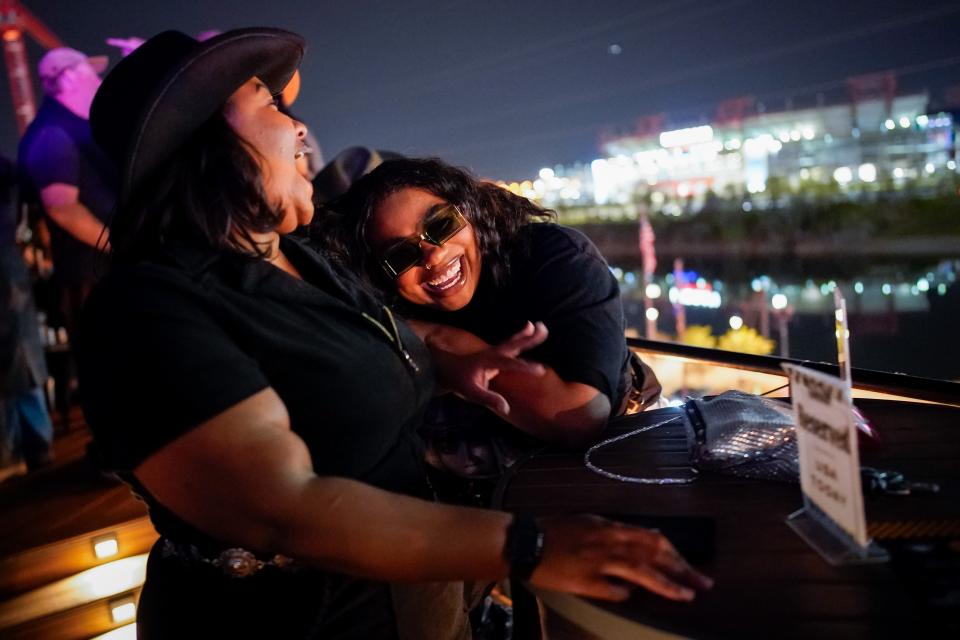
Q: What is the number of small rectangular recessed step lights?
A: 2